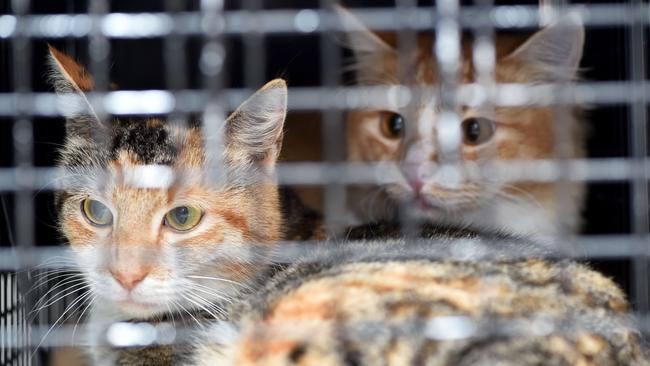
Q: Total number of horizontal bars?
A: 5